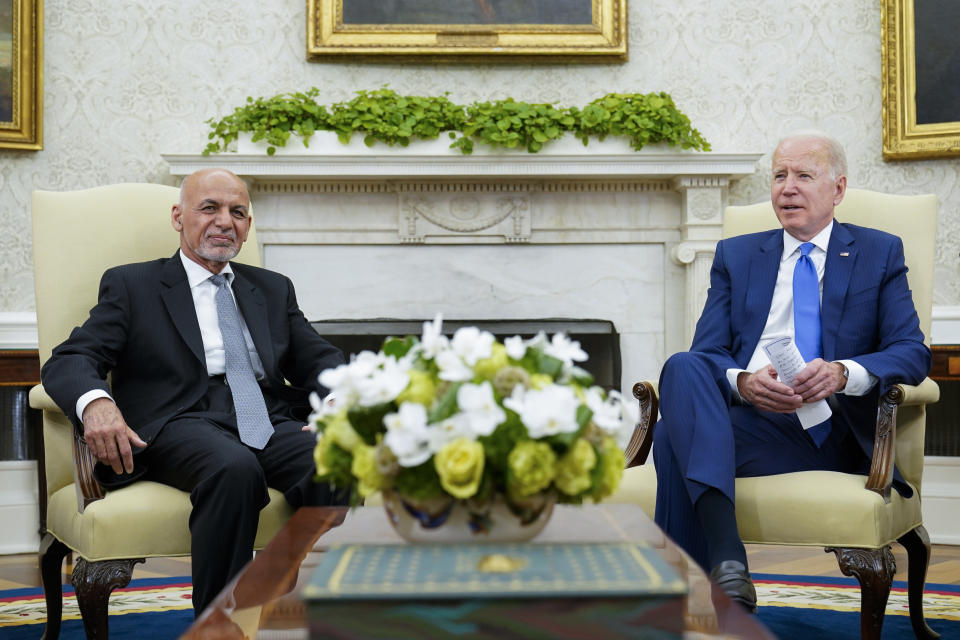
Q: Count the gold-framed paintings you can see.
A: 3